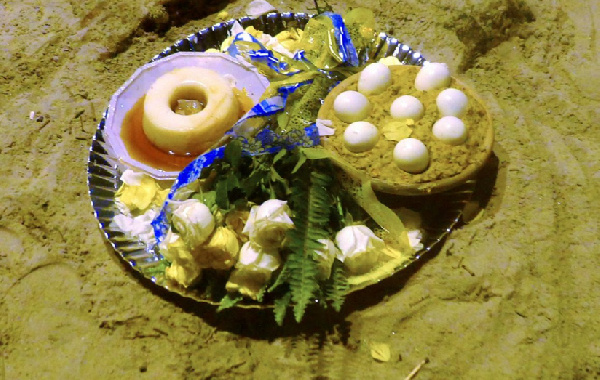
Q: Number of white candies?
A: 8